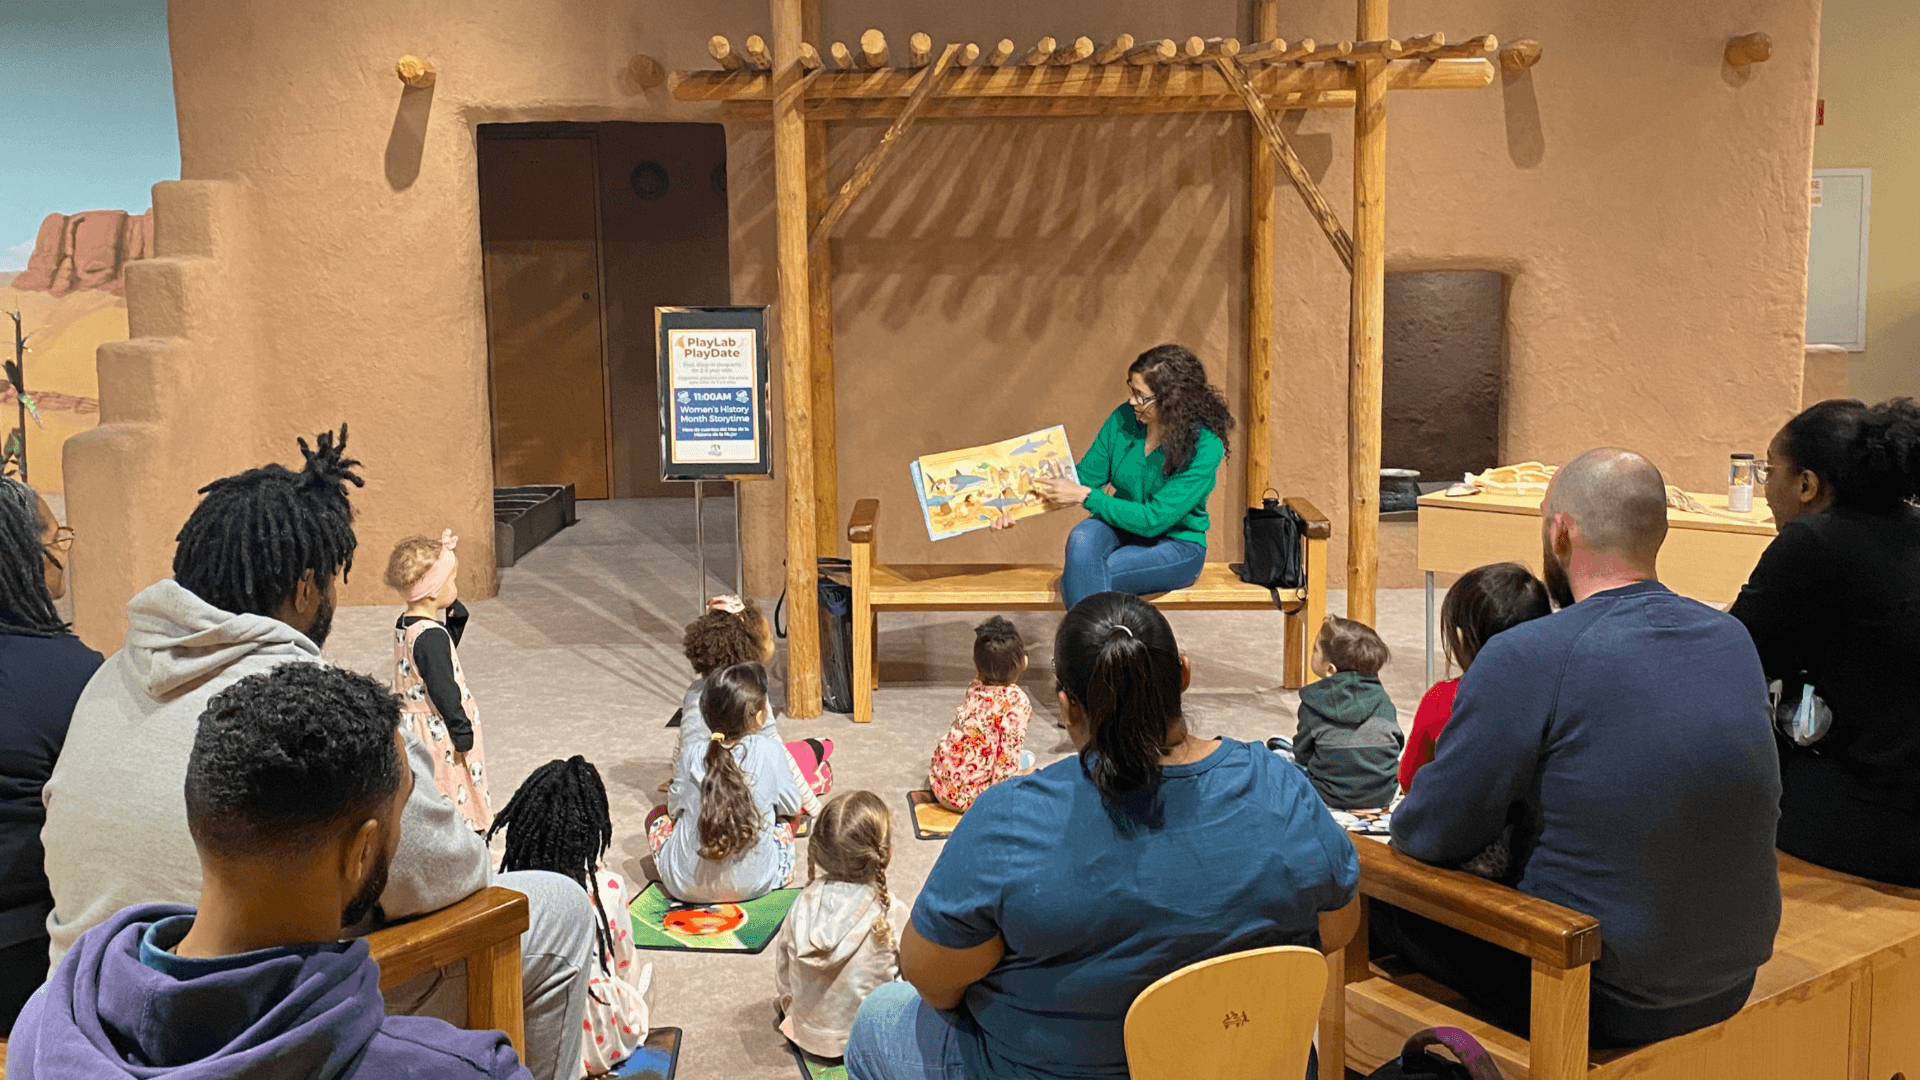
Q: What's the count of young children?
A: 8